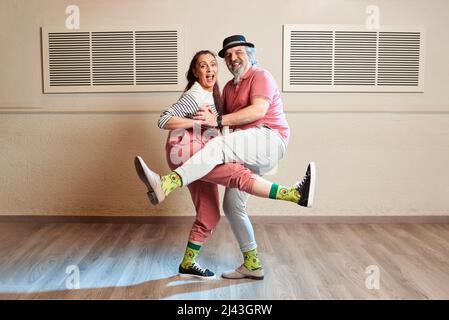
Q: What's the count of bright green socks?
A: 4